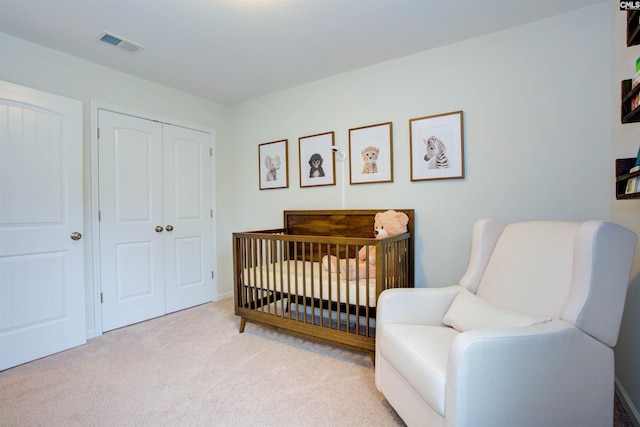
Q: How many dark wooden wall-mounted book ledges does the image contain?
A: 3